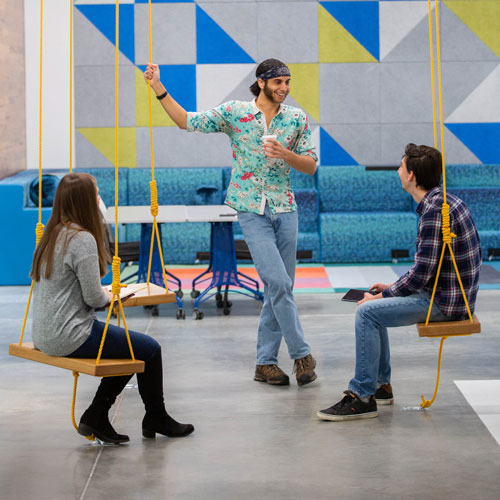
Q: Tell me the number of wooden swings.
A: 3